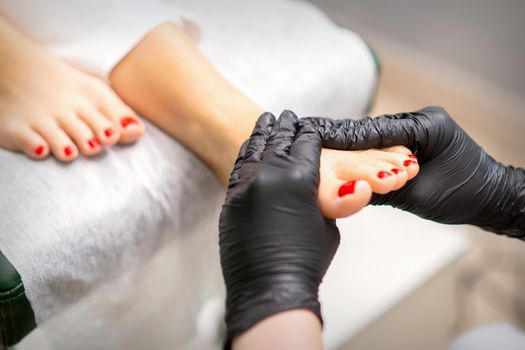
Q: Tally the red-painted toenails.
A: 10